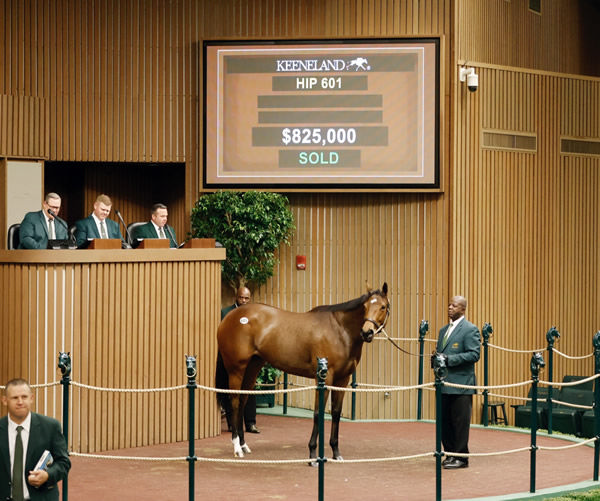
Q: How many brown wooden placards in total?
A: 3